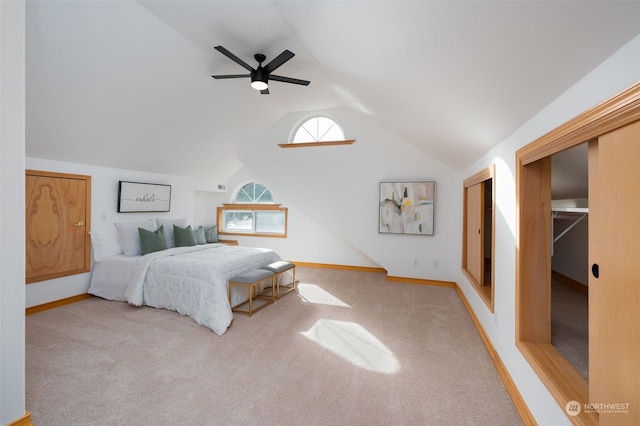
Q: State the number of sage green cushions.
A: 2